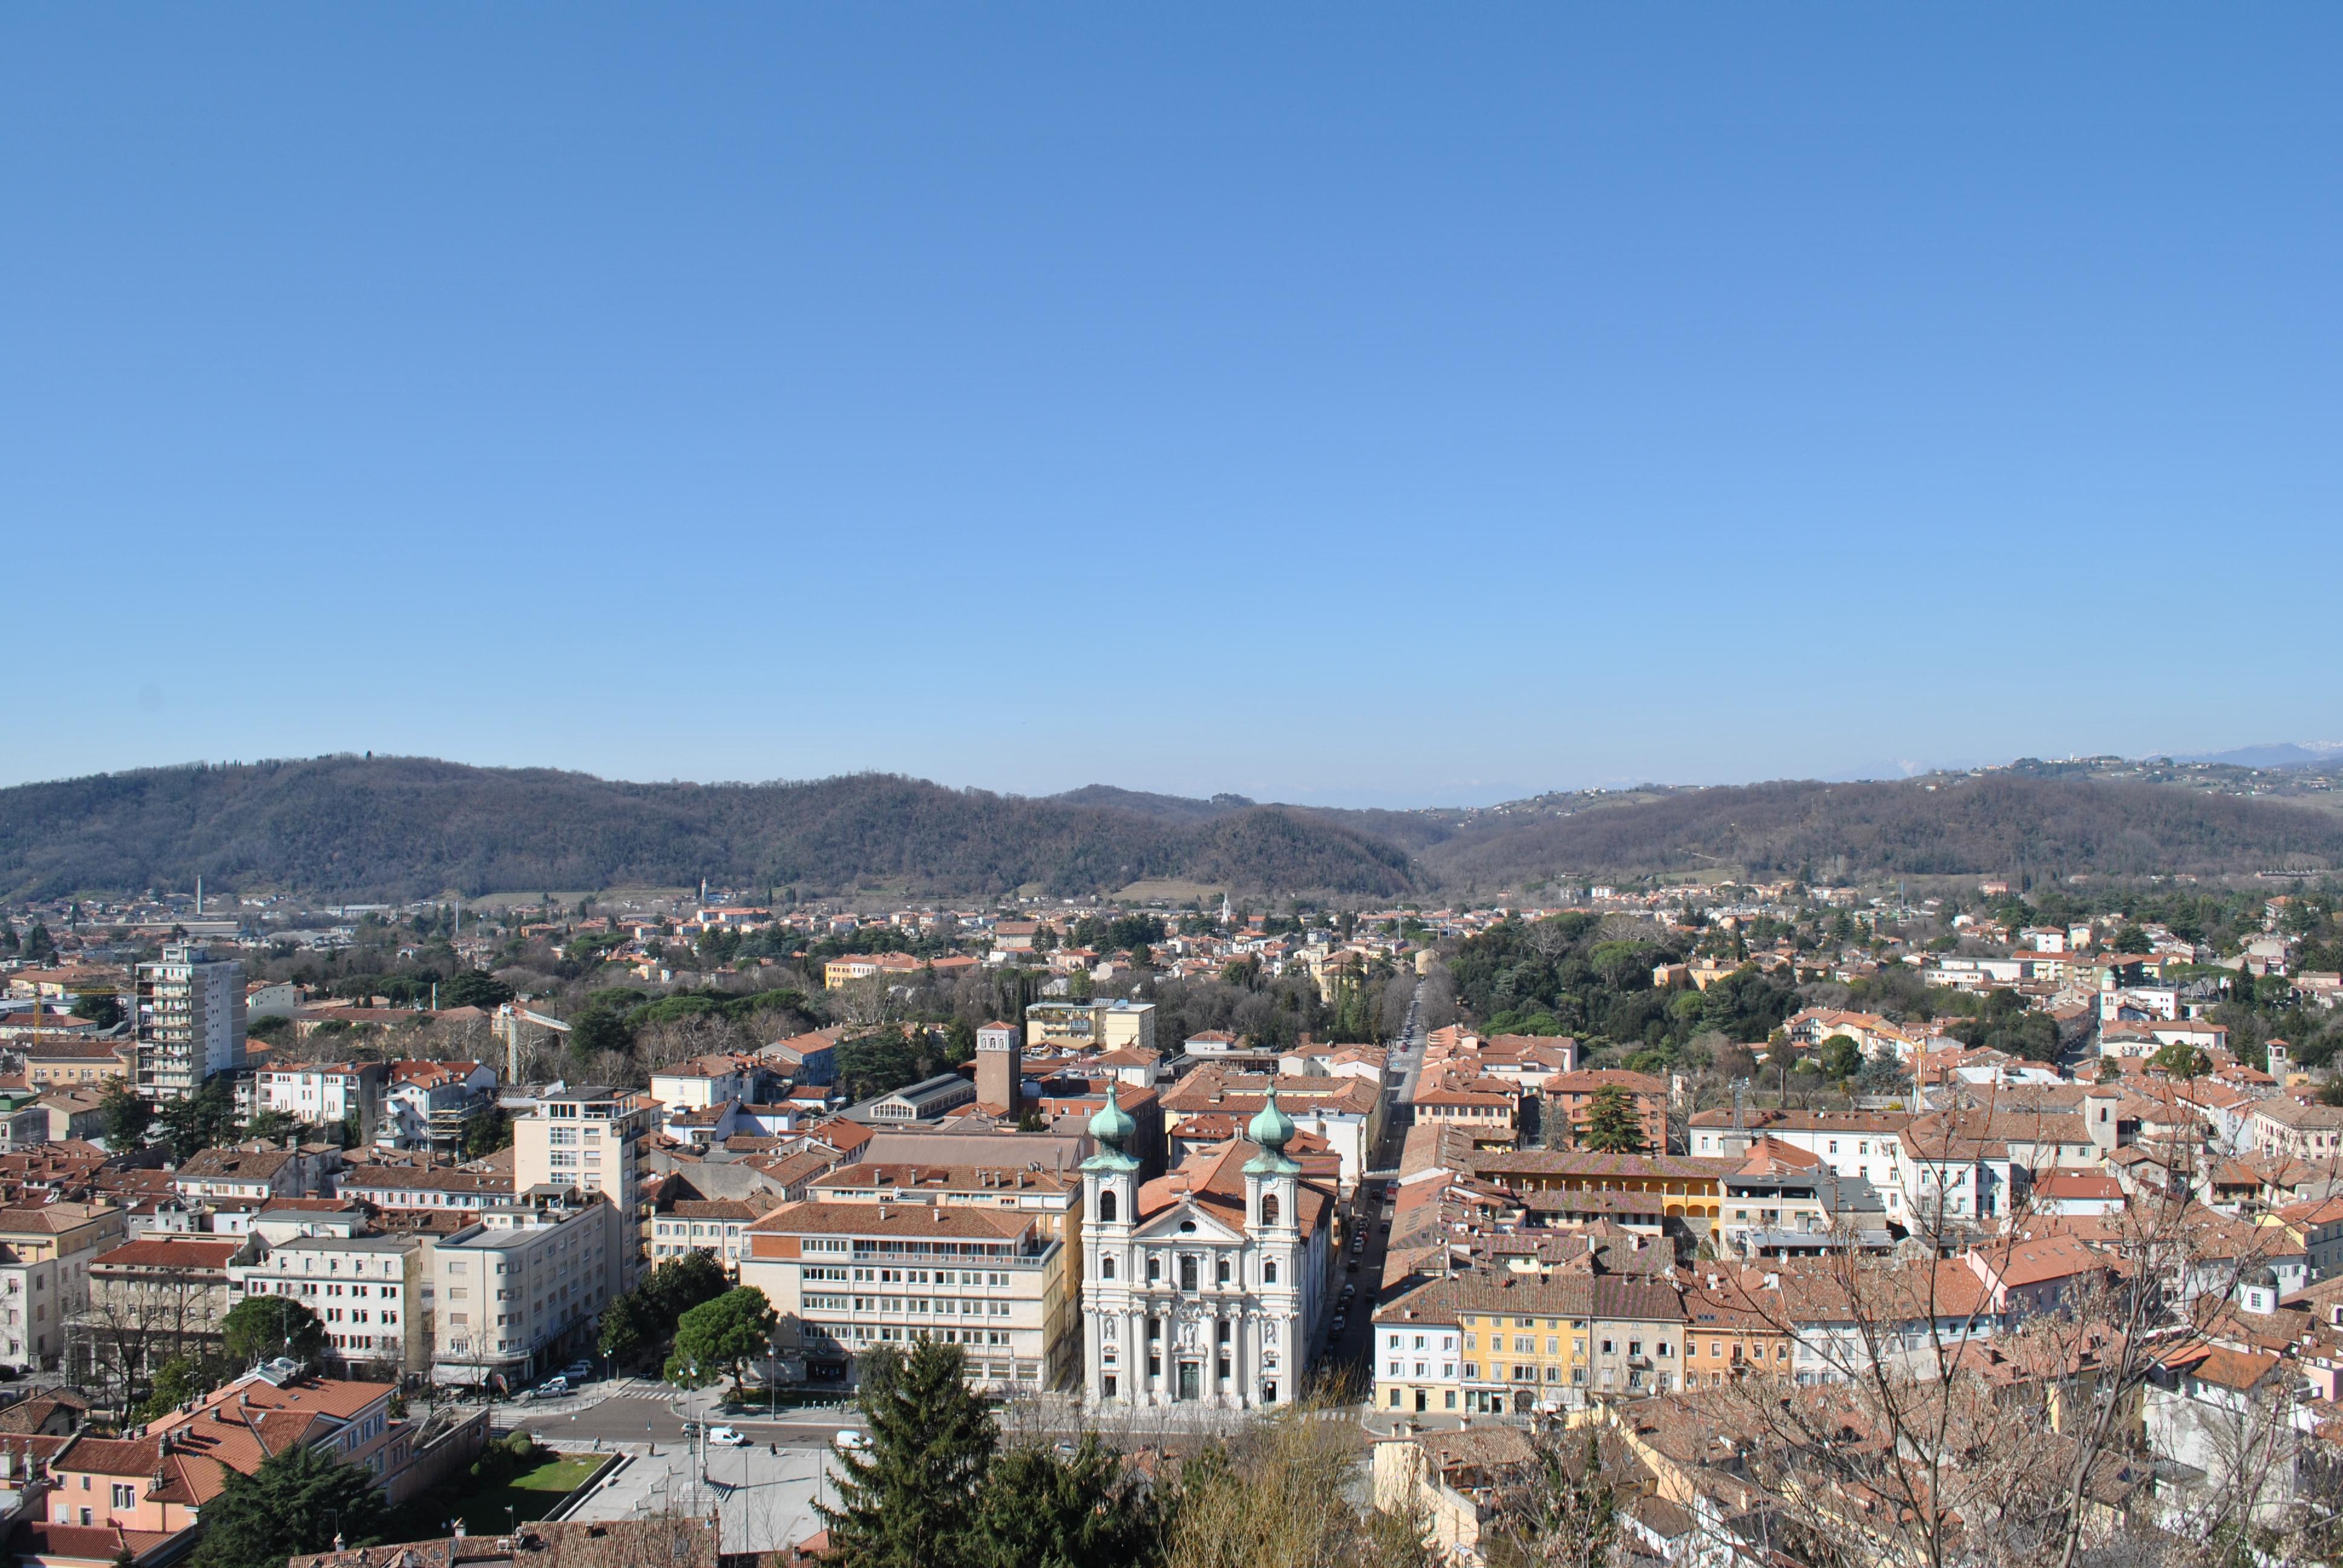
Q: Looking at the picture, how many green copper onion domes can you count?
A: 2